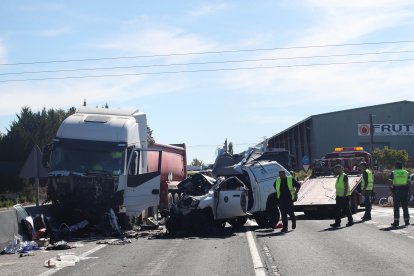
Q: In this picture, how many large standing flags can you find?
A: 0